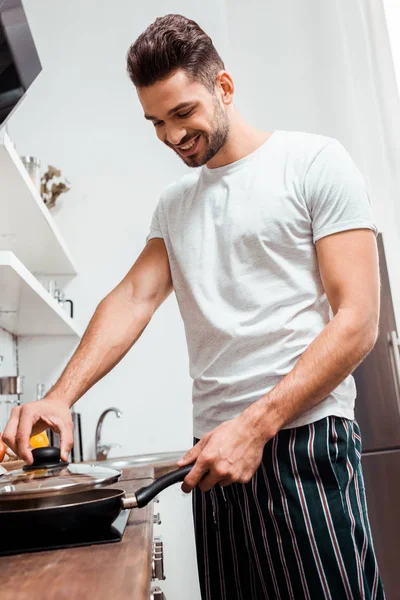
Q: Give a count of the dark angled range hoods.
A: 1